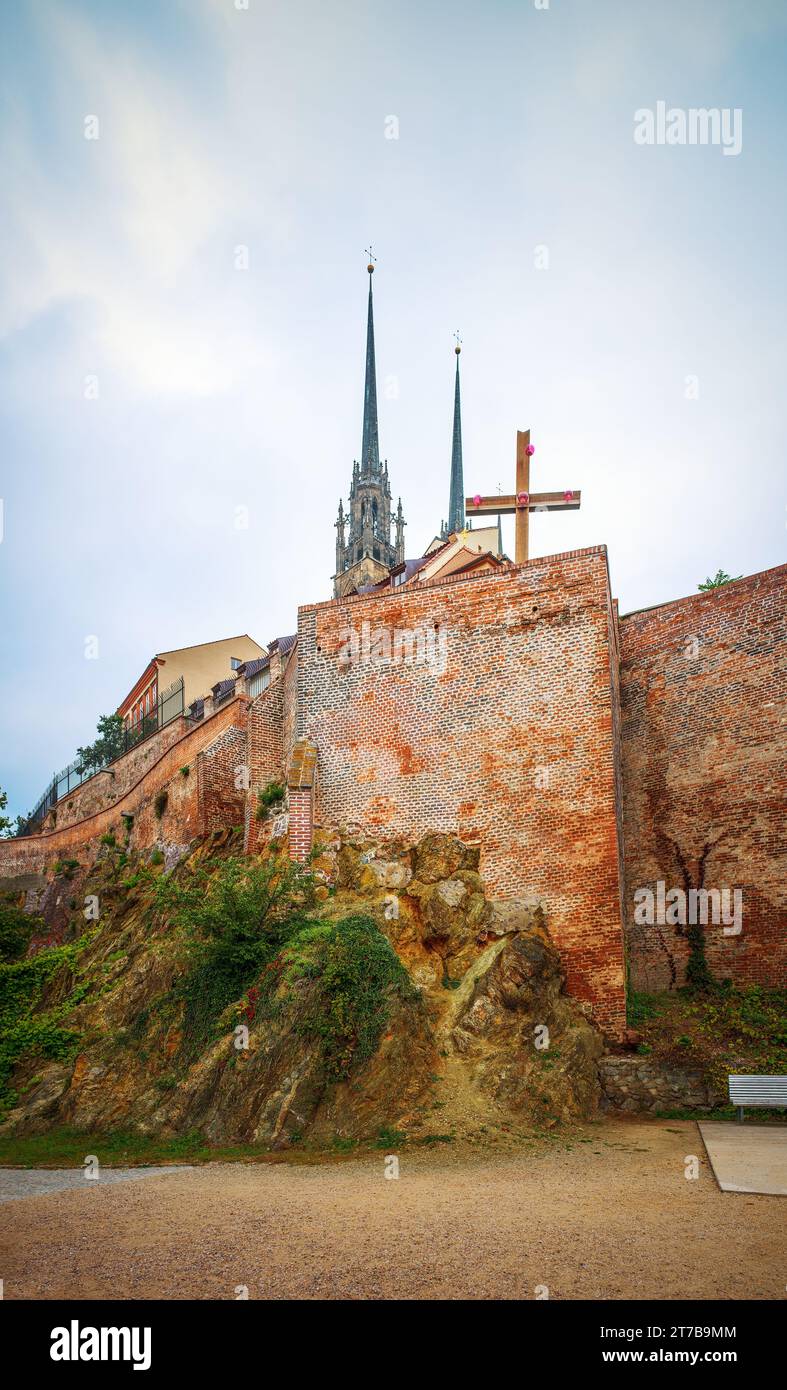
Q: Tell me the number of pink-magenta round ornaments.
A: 4